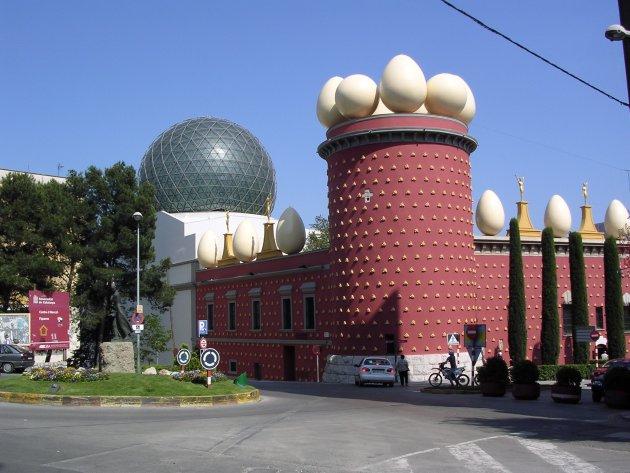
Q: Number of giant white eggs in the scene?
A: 11